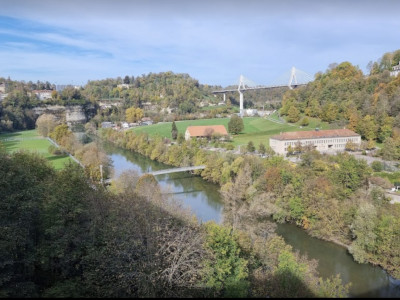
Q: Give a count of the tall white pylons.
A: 2